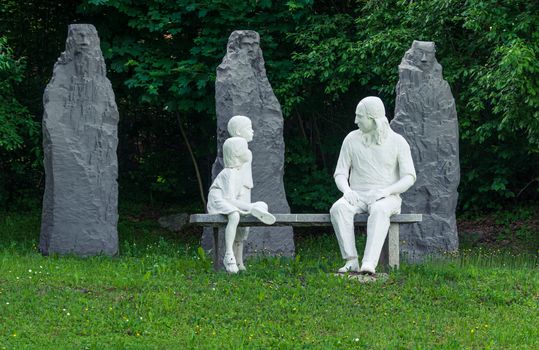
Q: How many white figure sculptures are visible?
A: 3